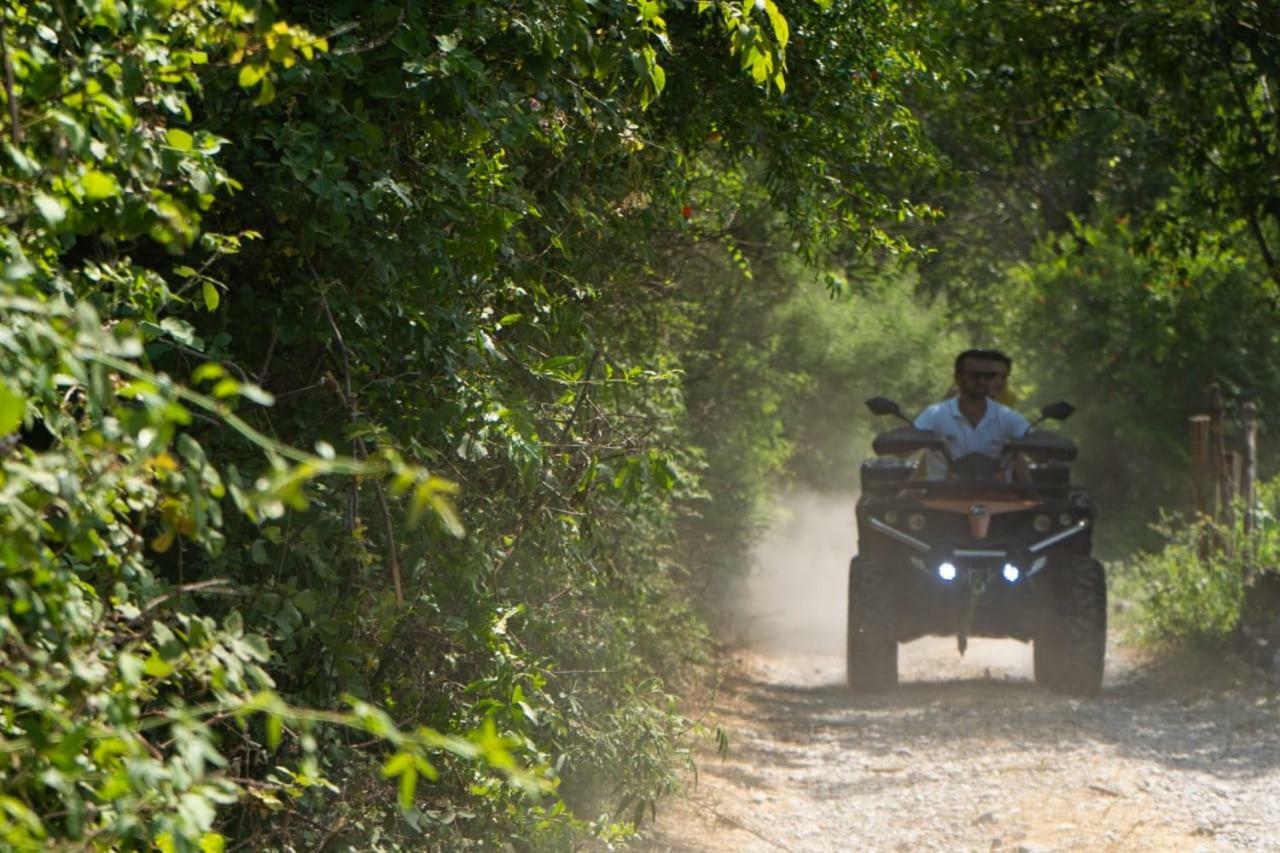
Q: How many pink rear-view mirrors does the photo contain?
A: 0